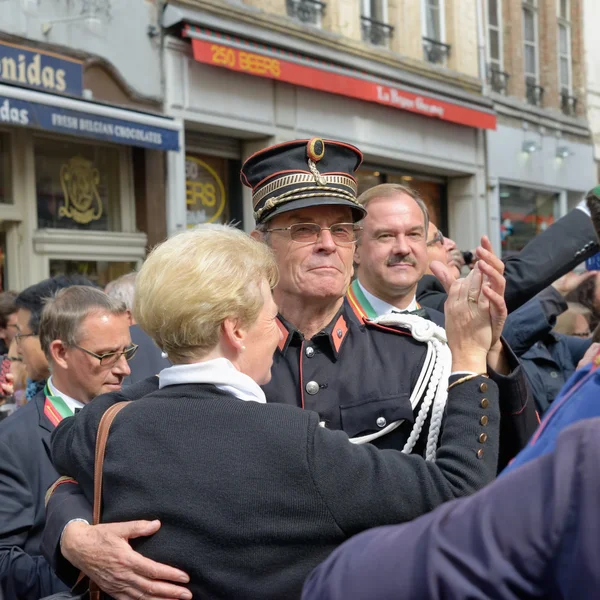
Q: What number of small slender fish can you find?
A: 0